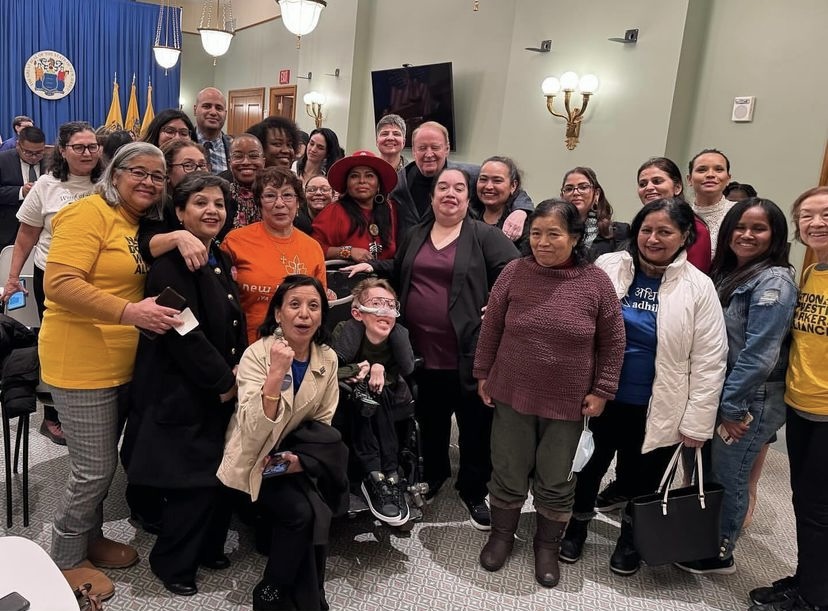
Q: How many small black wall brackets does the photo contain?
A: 4